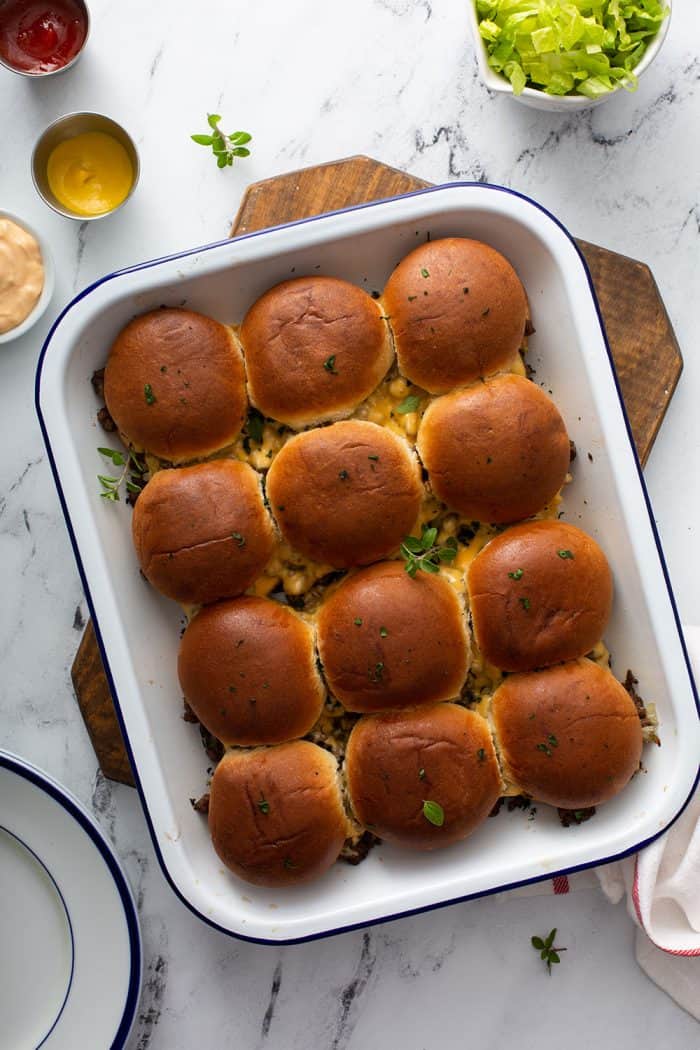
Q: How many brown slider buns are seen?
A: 12